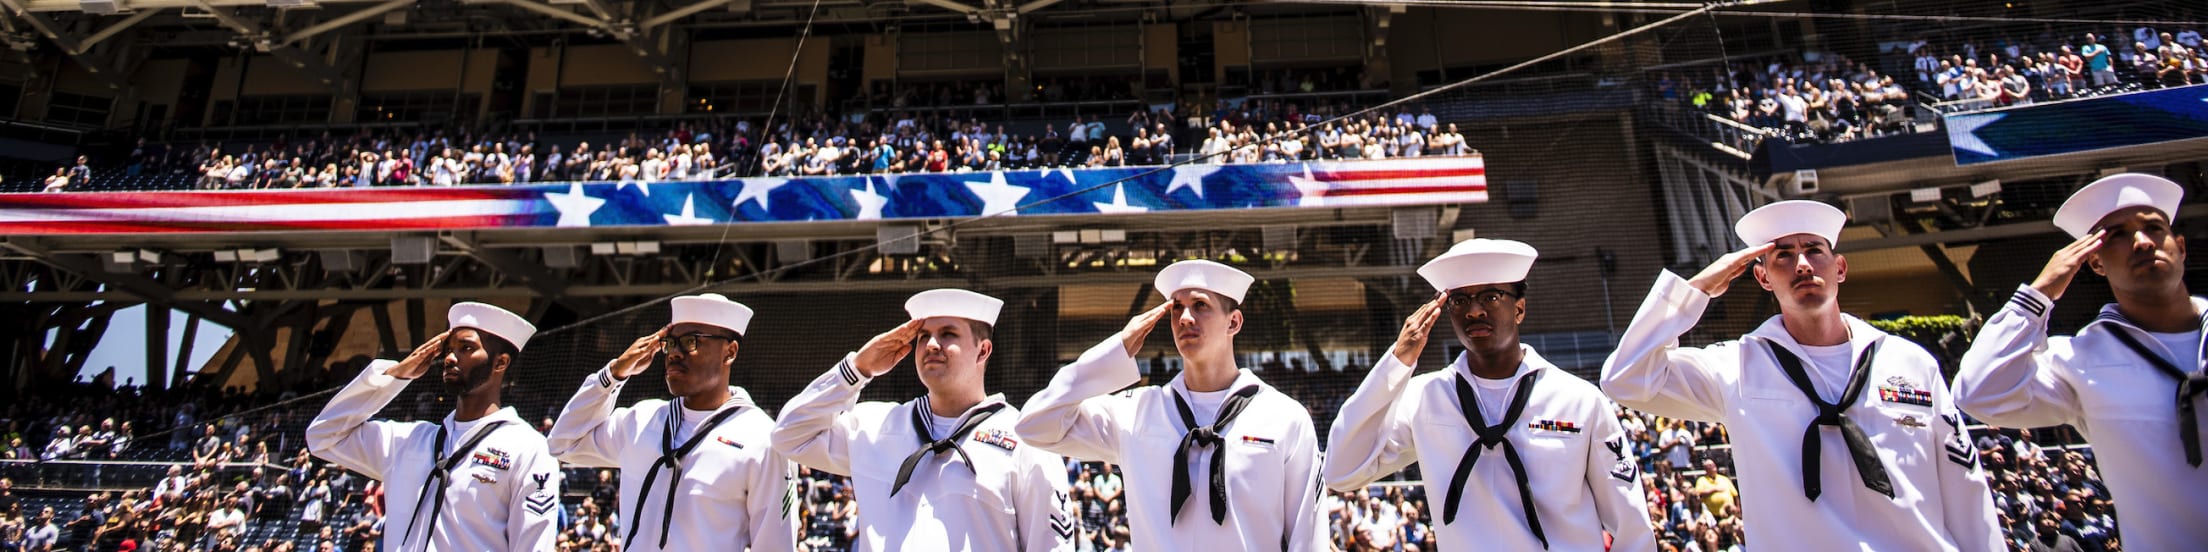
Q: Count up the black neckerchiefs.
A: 7